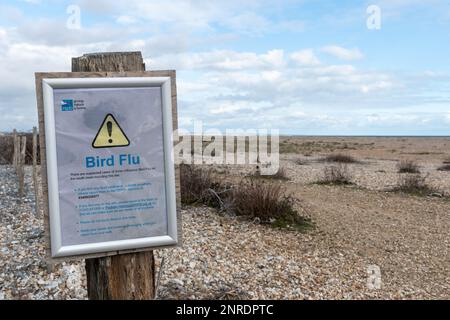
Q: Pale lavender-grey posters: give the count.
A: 1